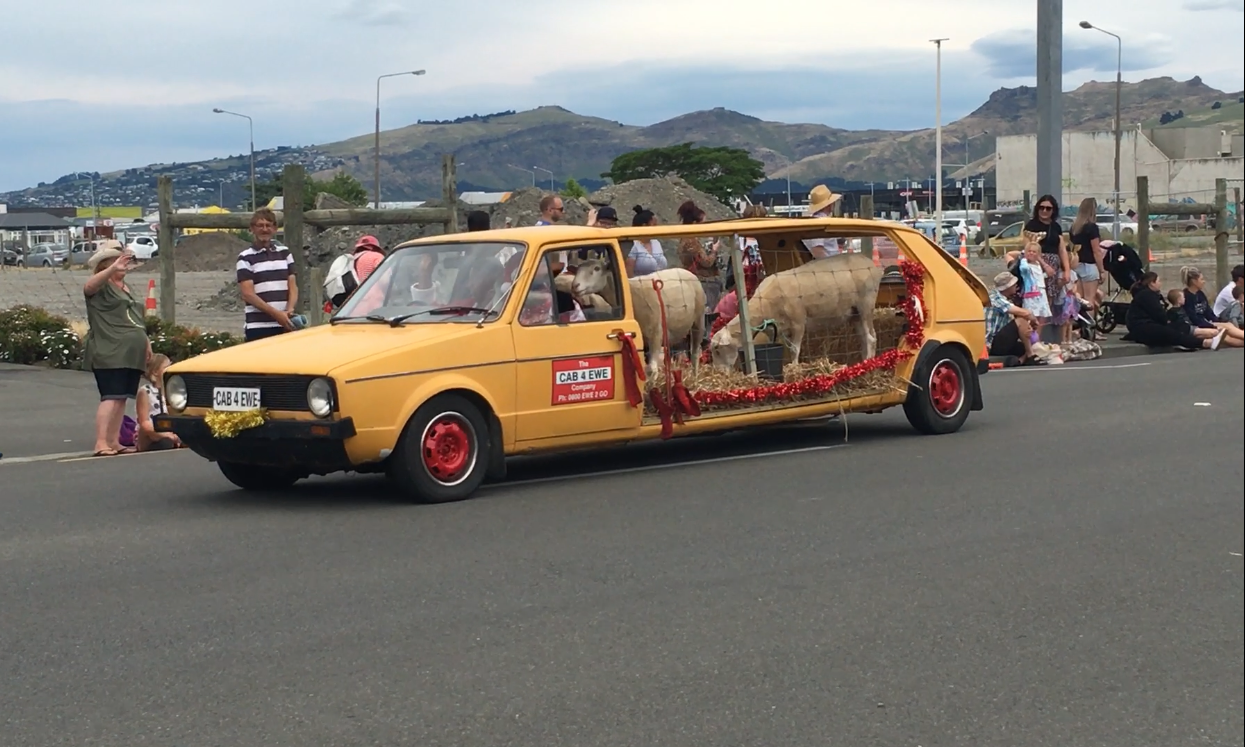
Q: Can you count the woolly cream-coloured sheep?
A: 2